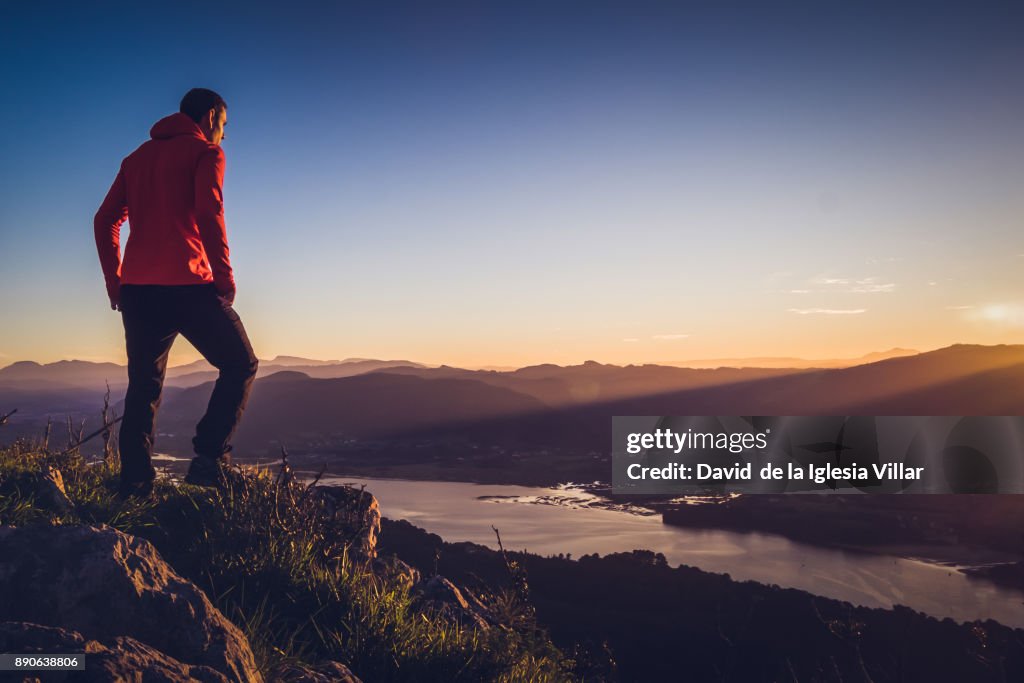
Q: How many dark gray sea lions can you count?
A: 0